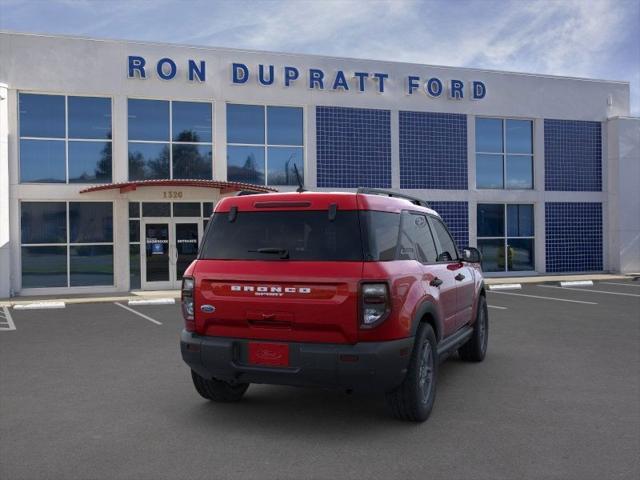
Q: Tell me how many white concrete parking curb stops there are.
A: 4